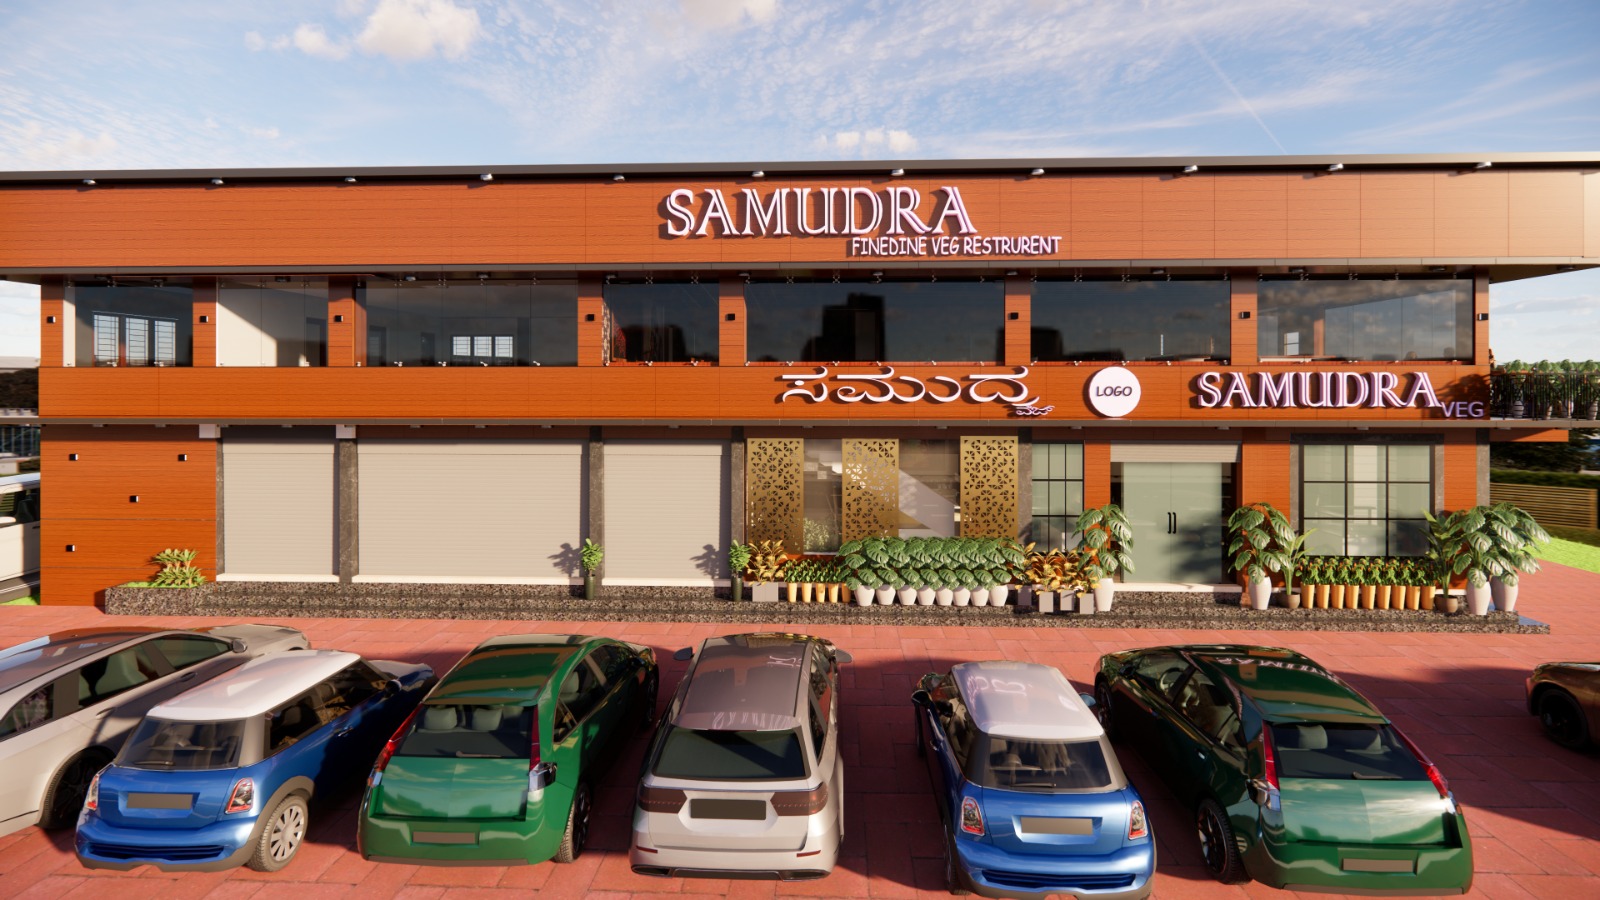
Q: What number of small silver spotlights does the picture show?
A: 11